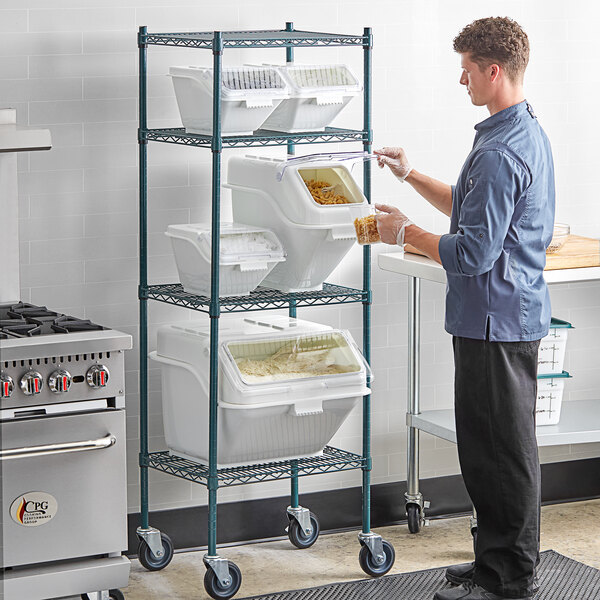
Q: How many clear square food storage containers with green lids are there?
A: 2